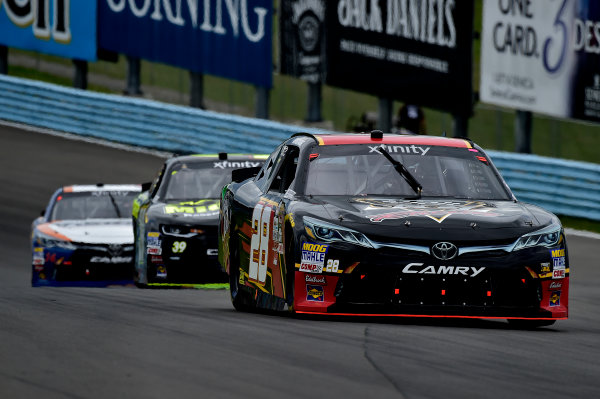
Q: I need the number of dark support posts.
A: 9